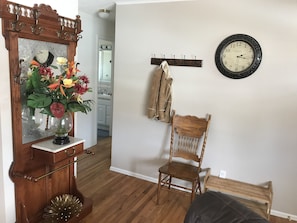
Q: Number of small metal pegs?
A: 5